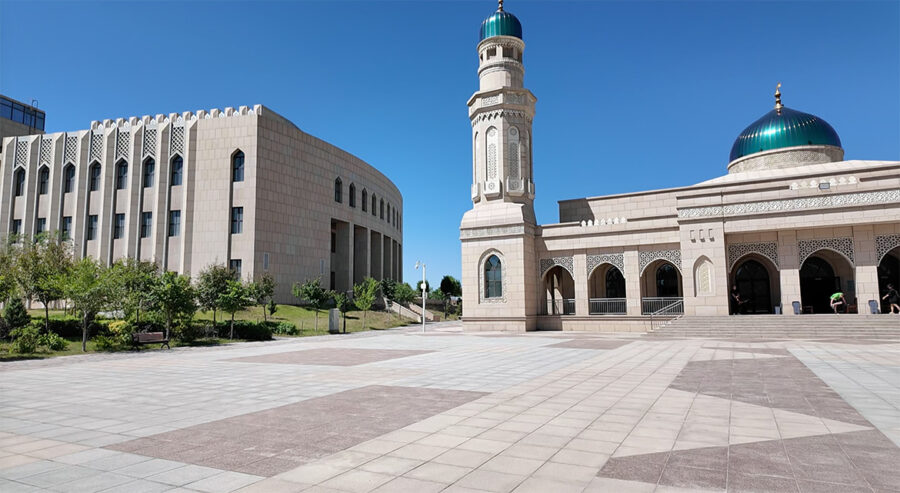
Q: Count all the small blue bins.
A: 3